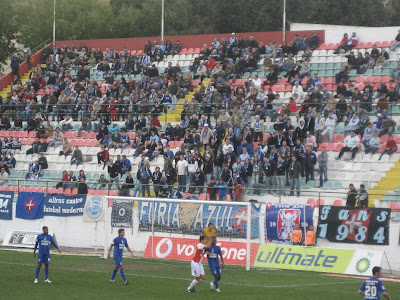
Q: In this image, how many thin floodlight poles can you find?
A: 3